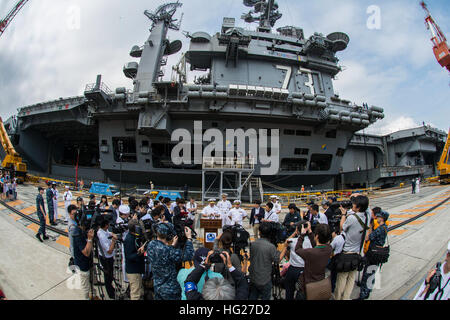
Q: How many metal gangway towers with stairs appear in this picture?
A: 1